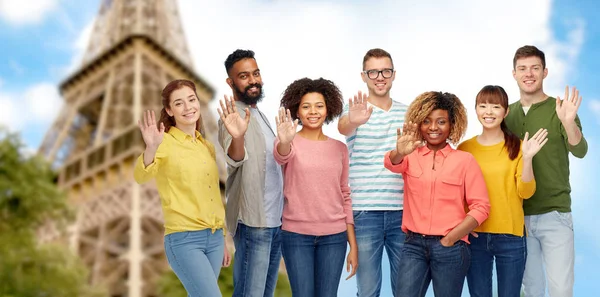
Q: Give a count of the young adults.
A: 7